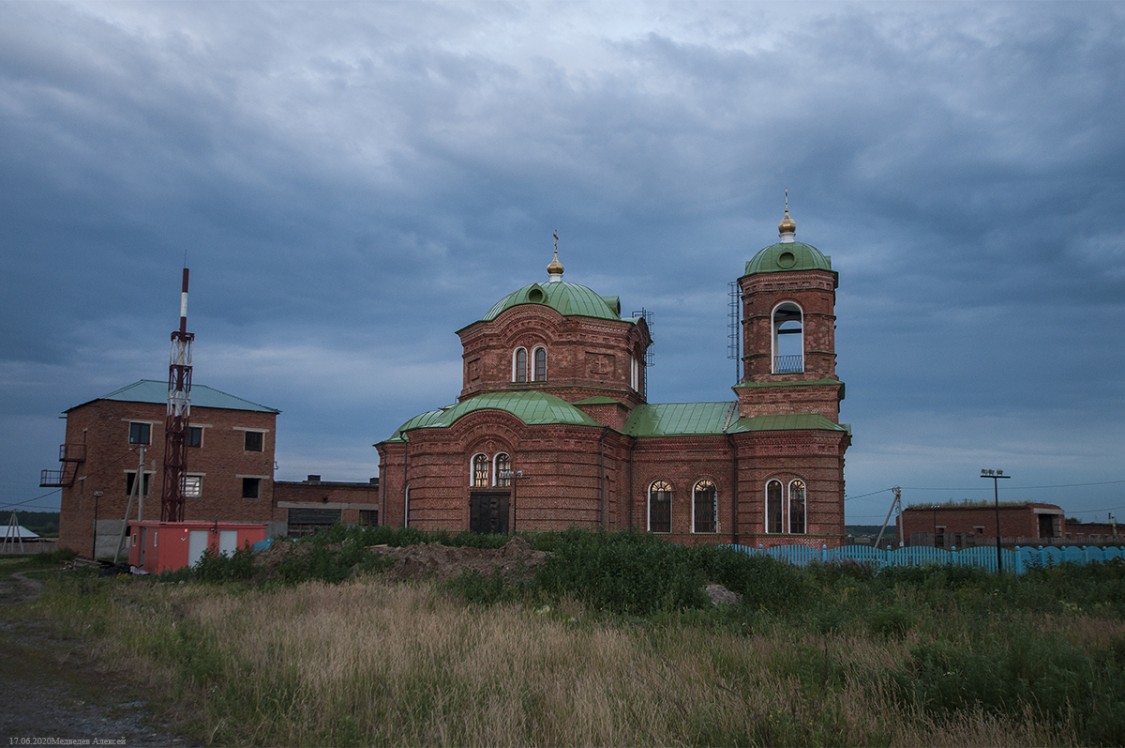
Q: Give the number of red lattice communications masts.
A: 1